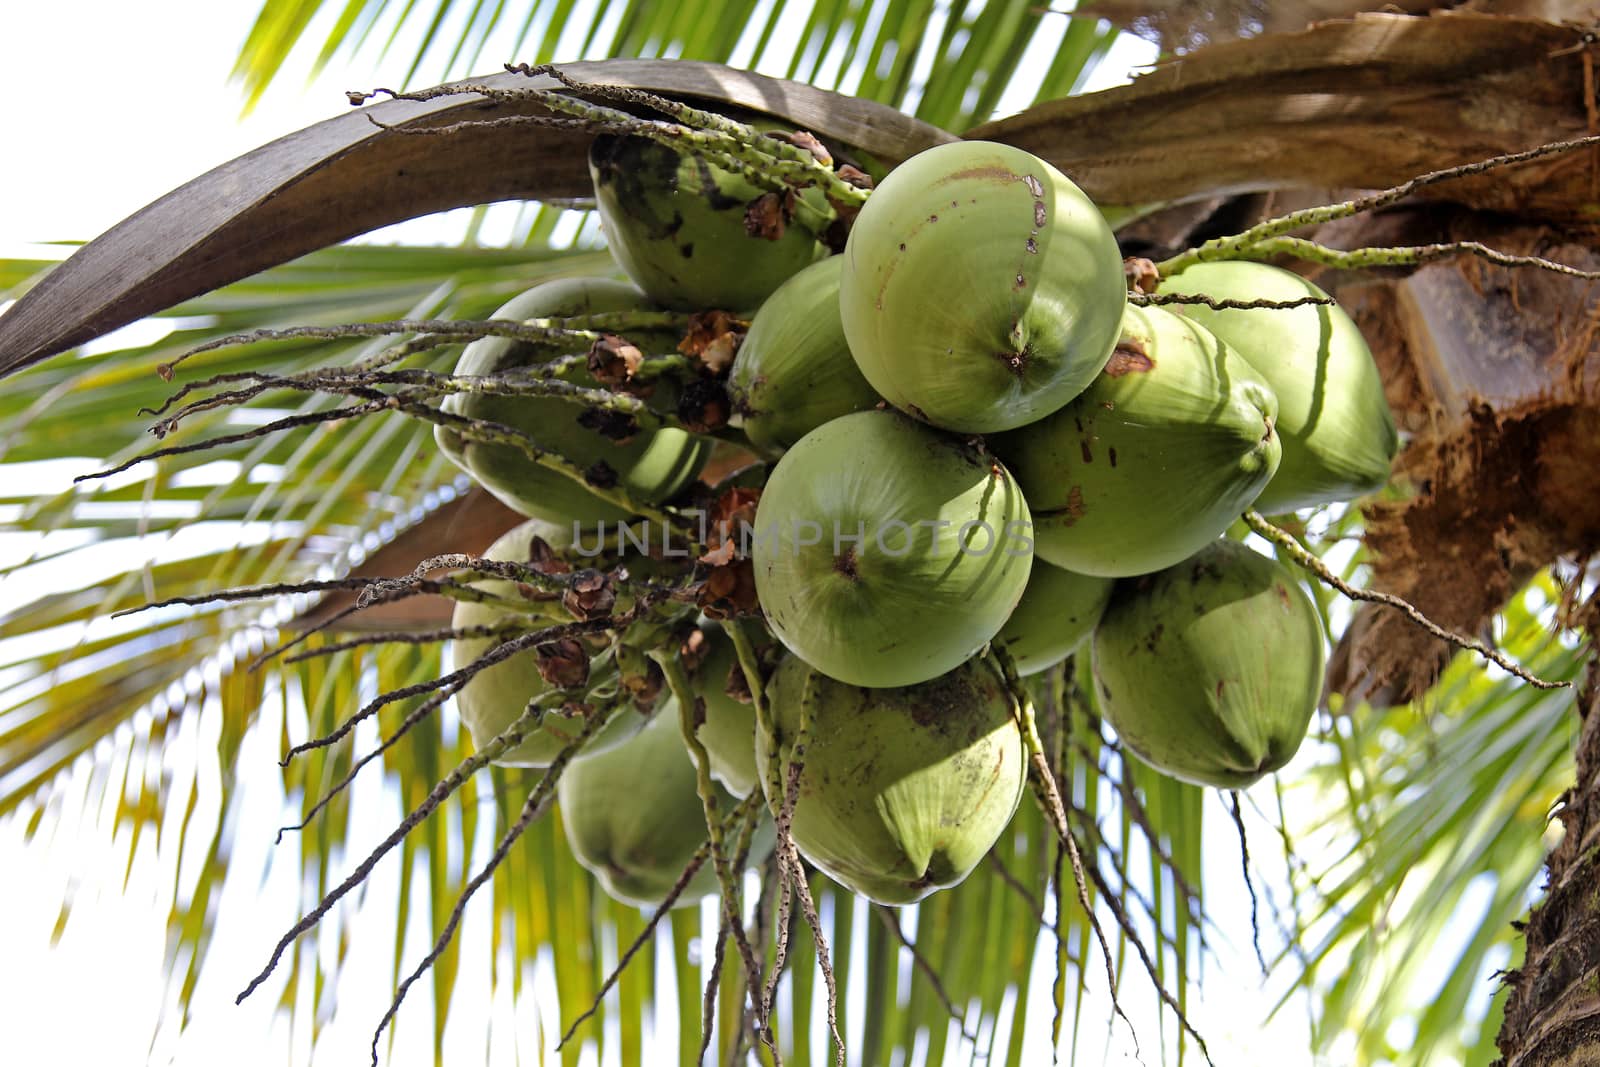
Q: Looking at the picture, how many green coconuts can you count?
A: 13